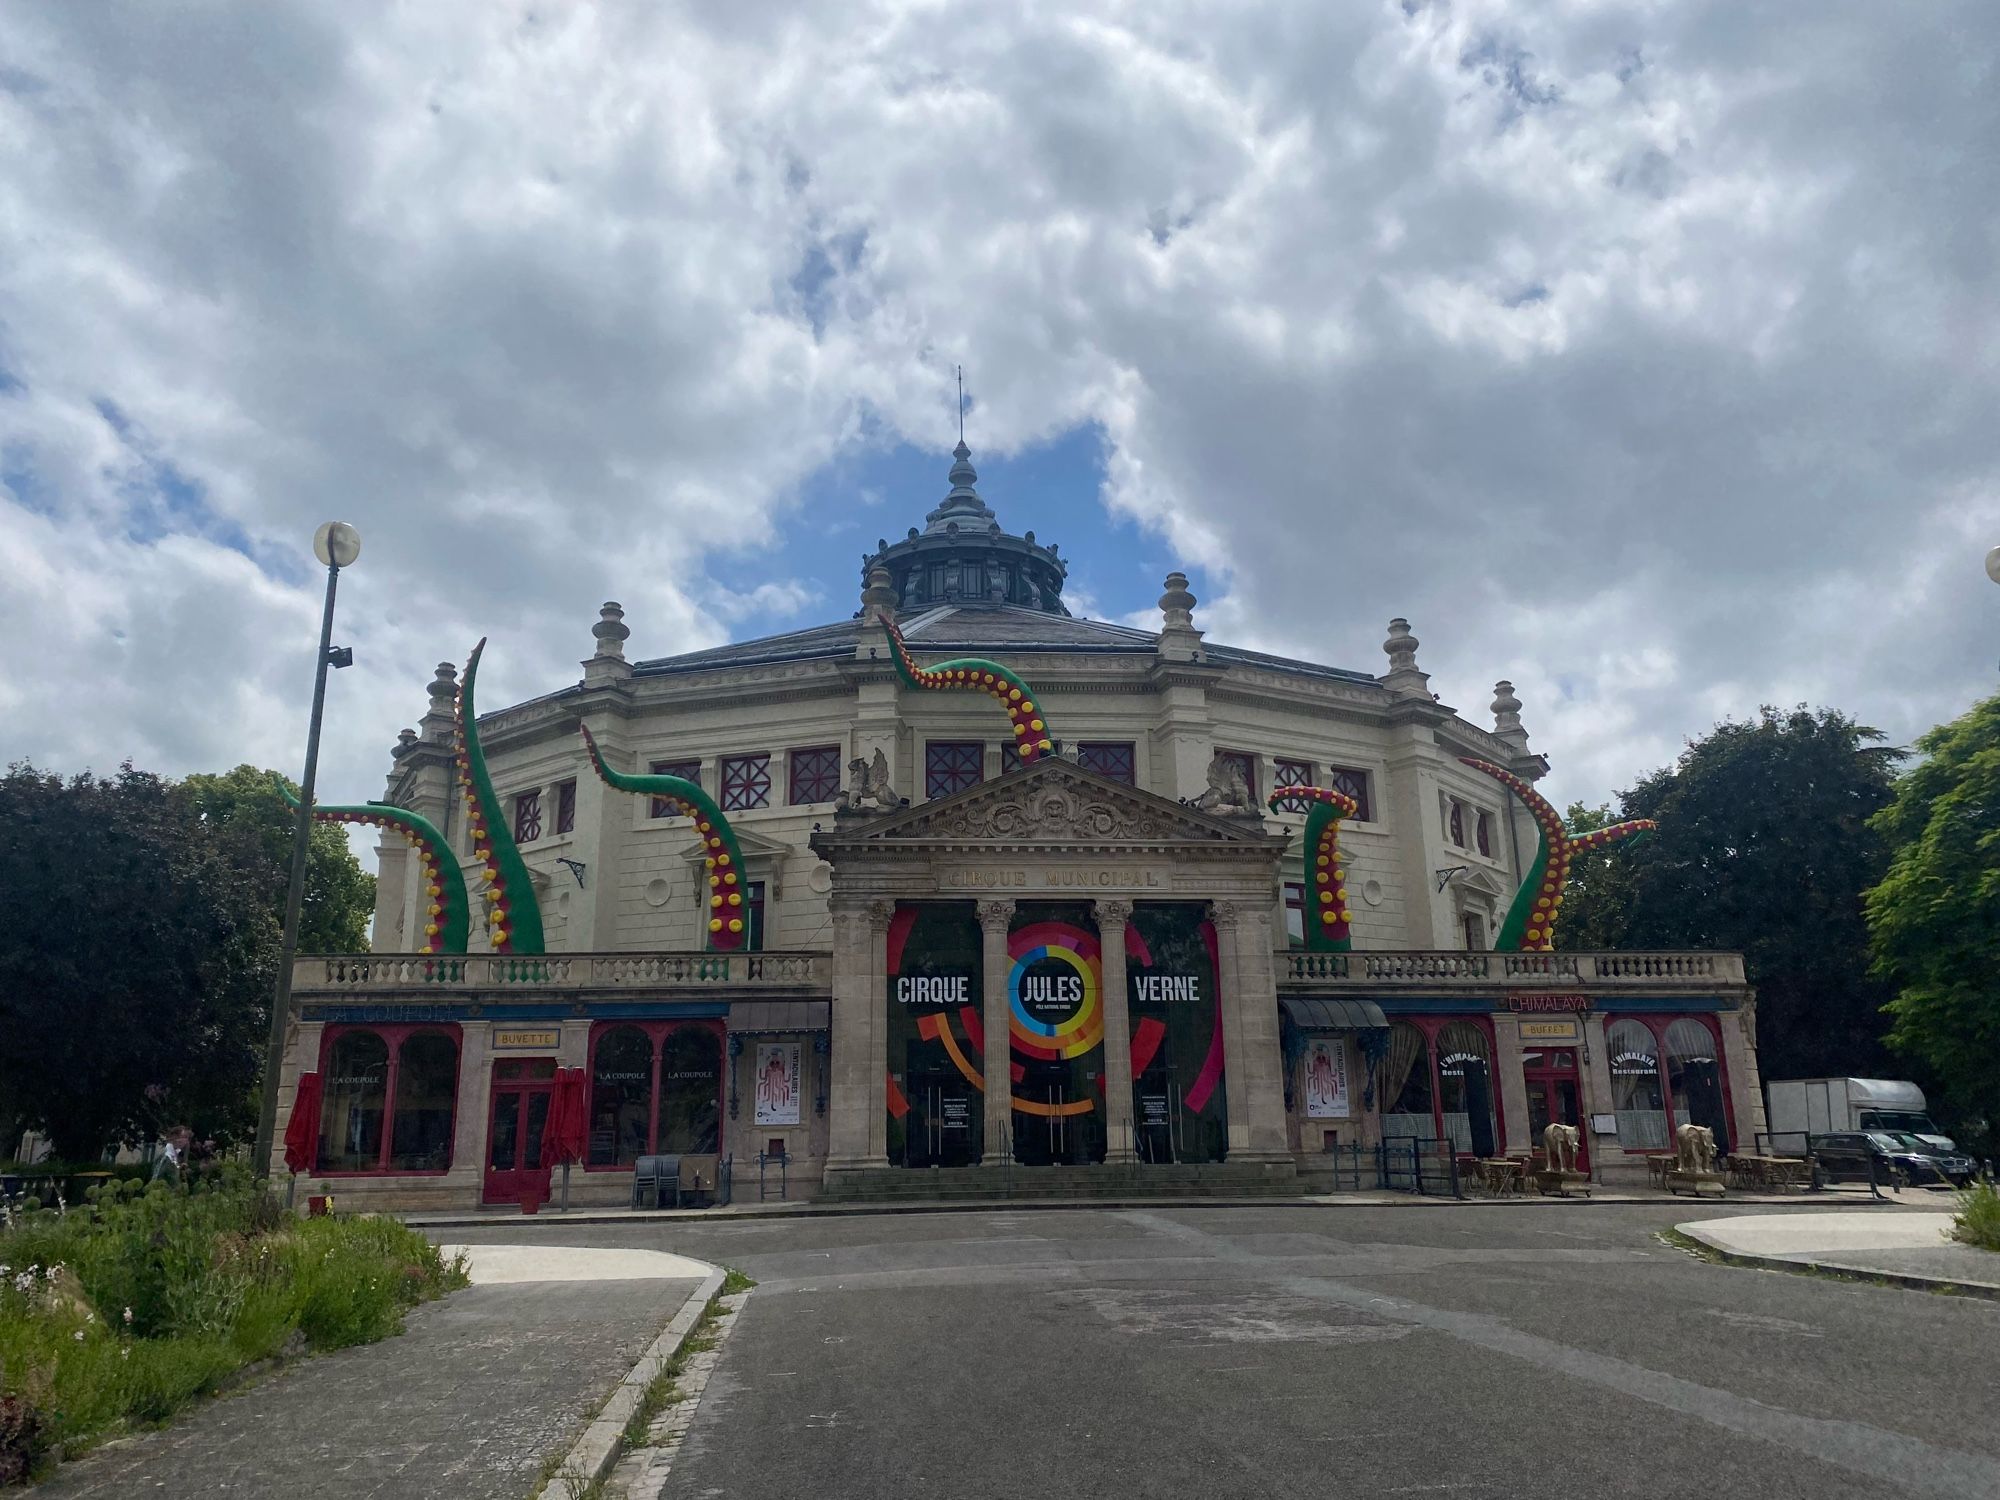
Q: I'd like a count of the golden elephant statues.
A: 2